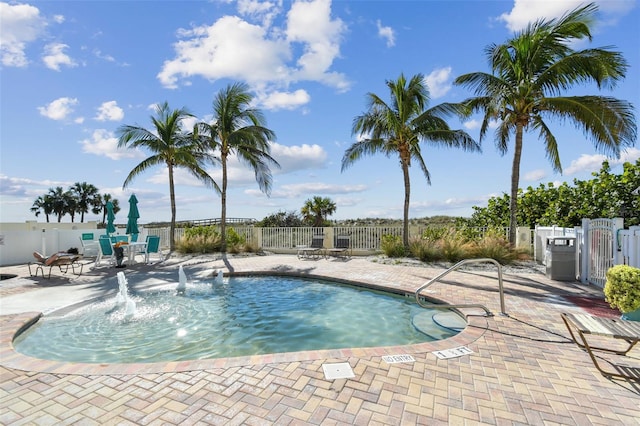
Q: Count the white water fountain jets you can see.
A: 3